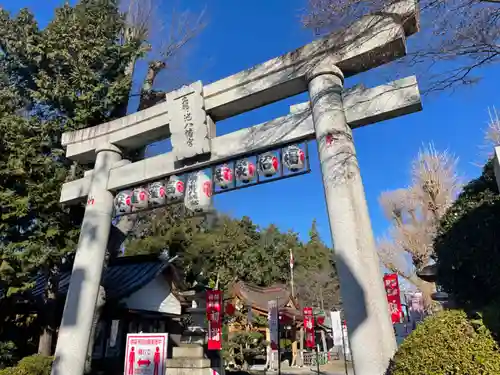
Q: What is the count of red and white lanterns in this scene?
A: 9